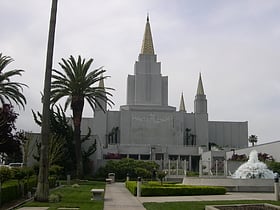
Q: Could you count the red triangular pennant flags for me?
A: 0